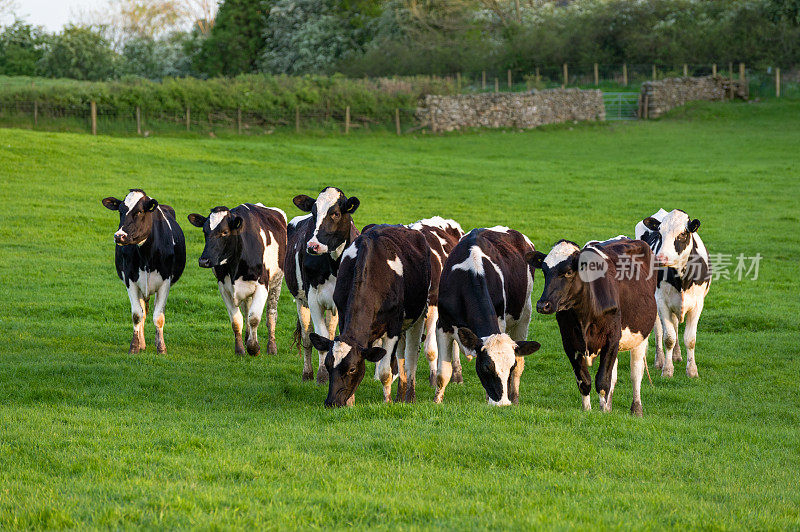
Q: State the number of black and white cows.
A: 8